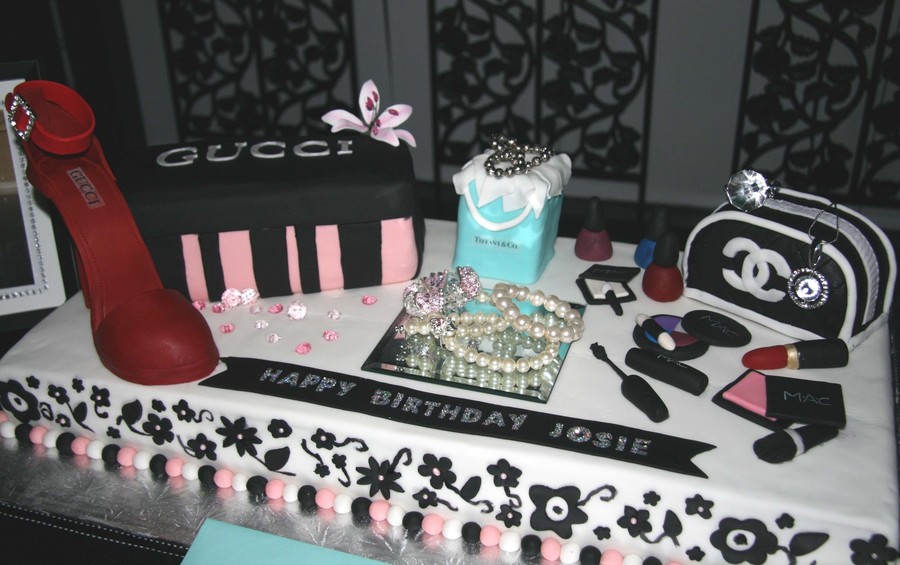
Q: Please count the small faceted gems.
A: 14